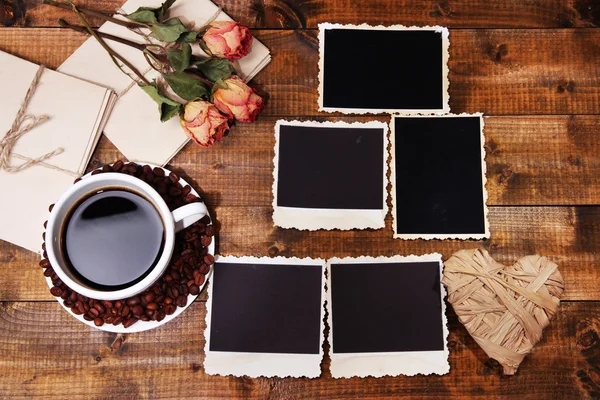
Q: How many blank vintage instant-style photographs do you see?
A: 5